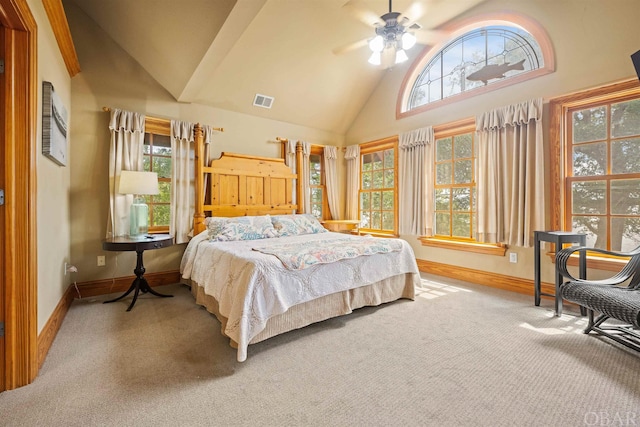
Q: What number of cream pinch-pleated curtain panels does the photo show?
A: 7